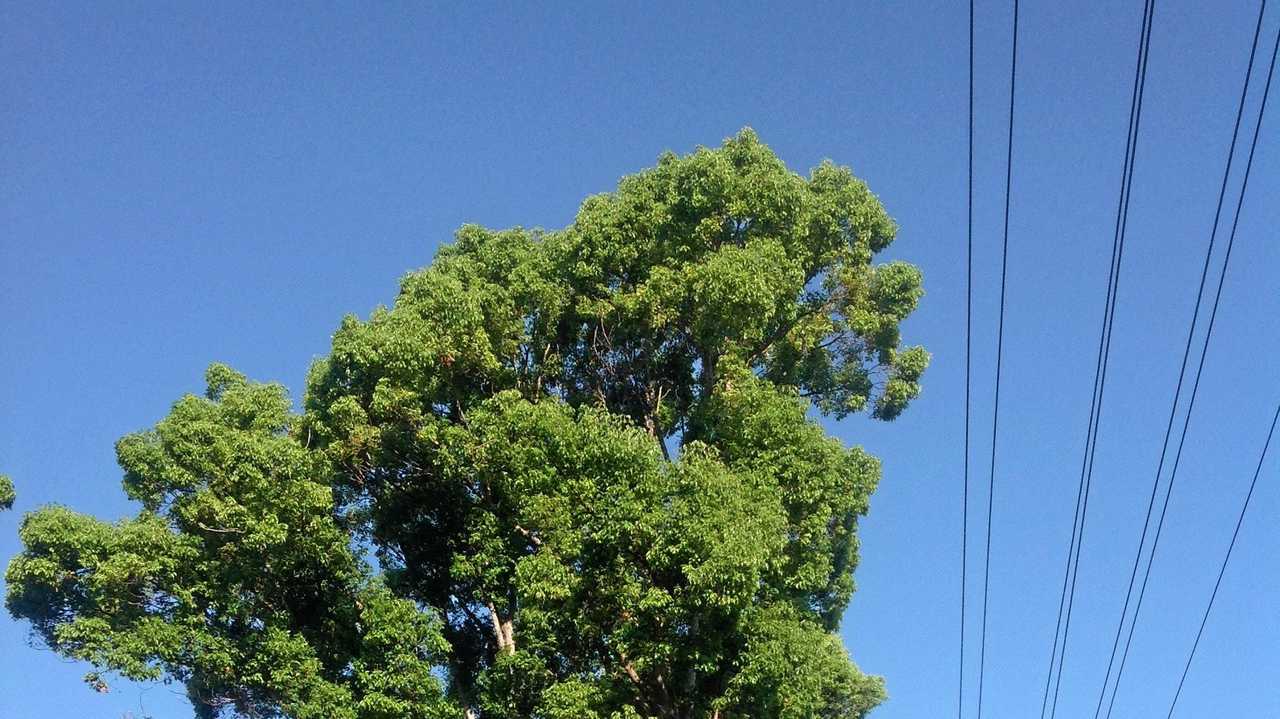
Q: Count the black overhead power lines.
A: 7